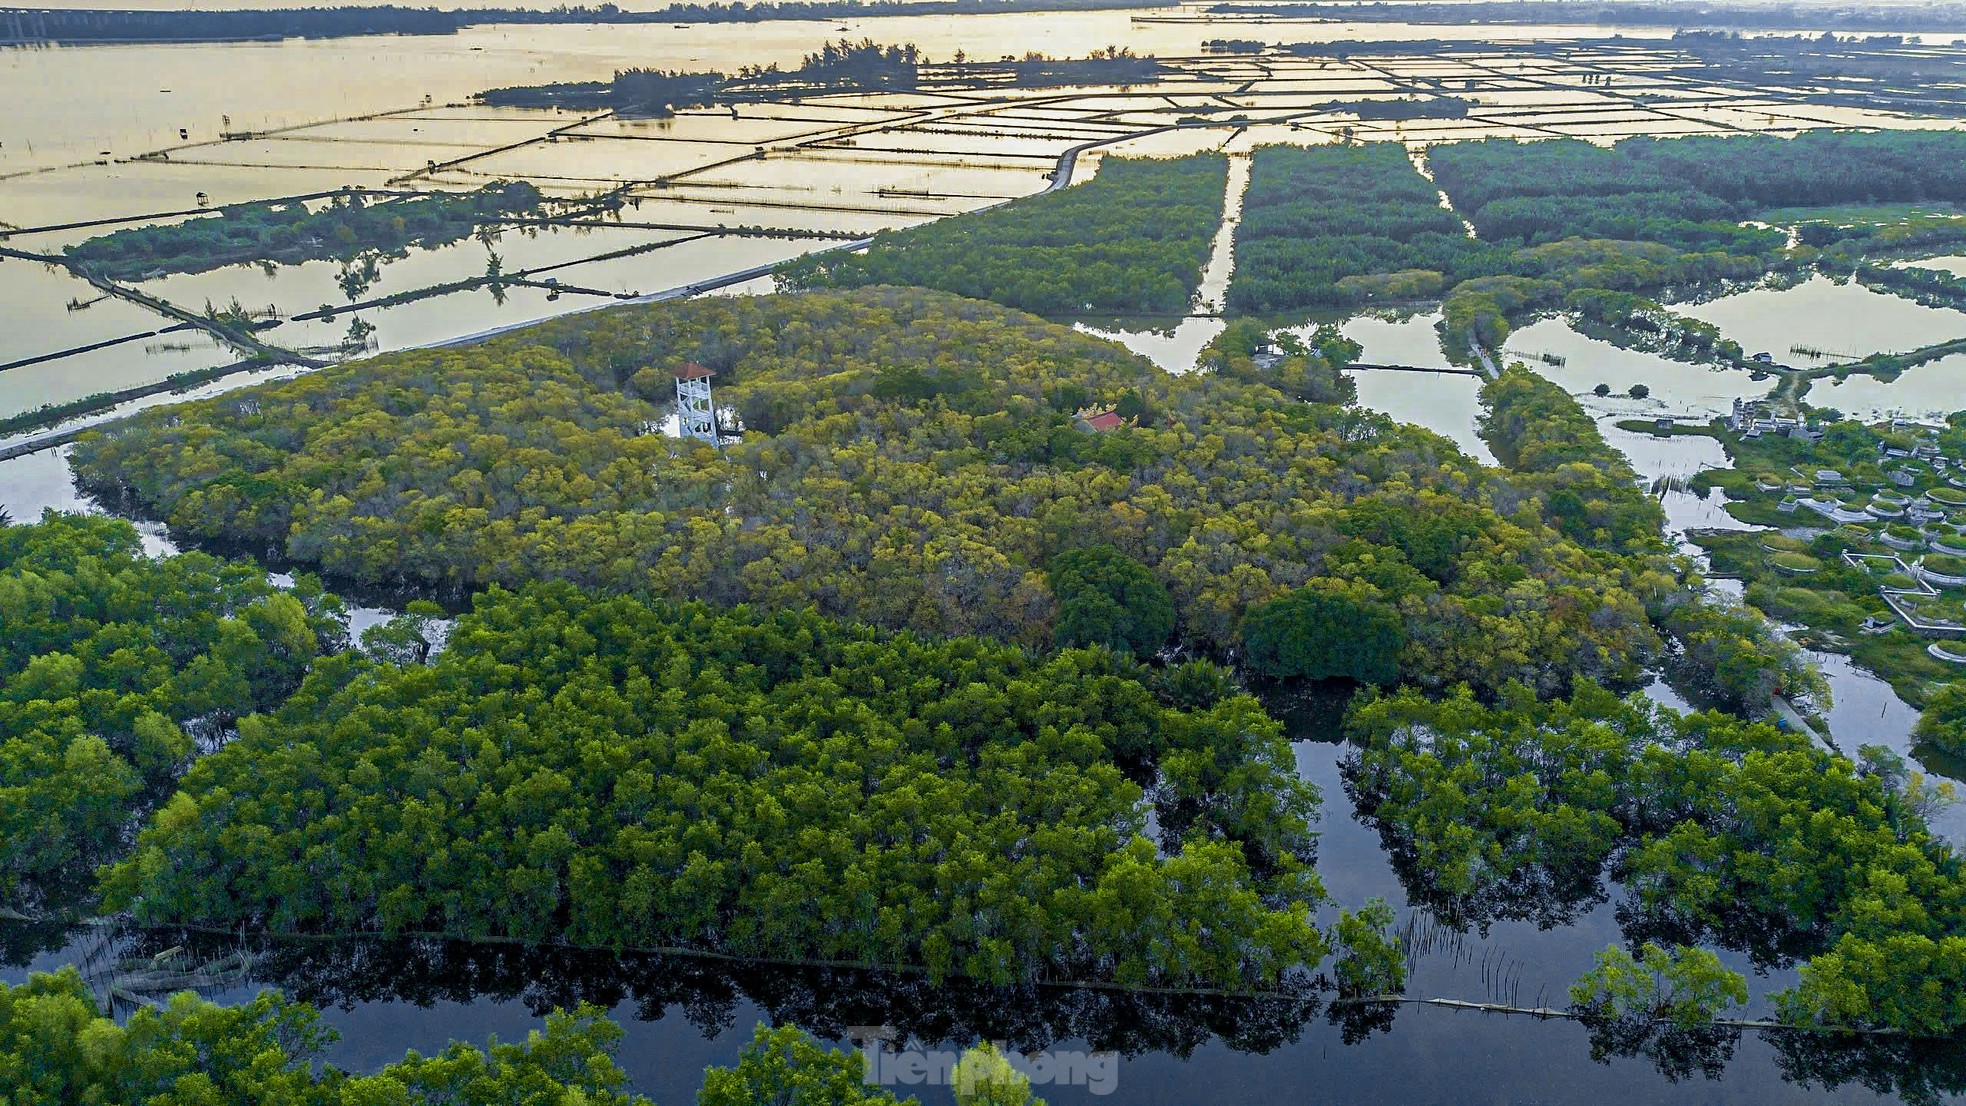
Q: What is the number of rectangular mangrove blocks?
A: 3